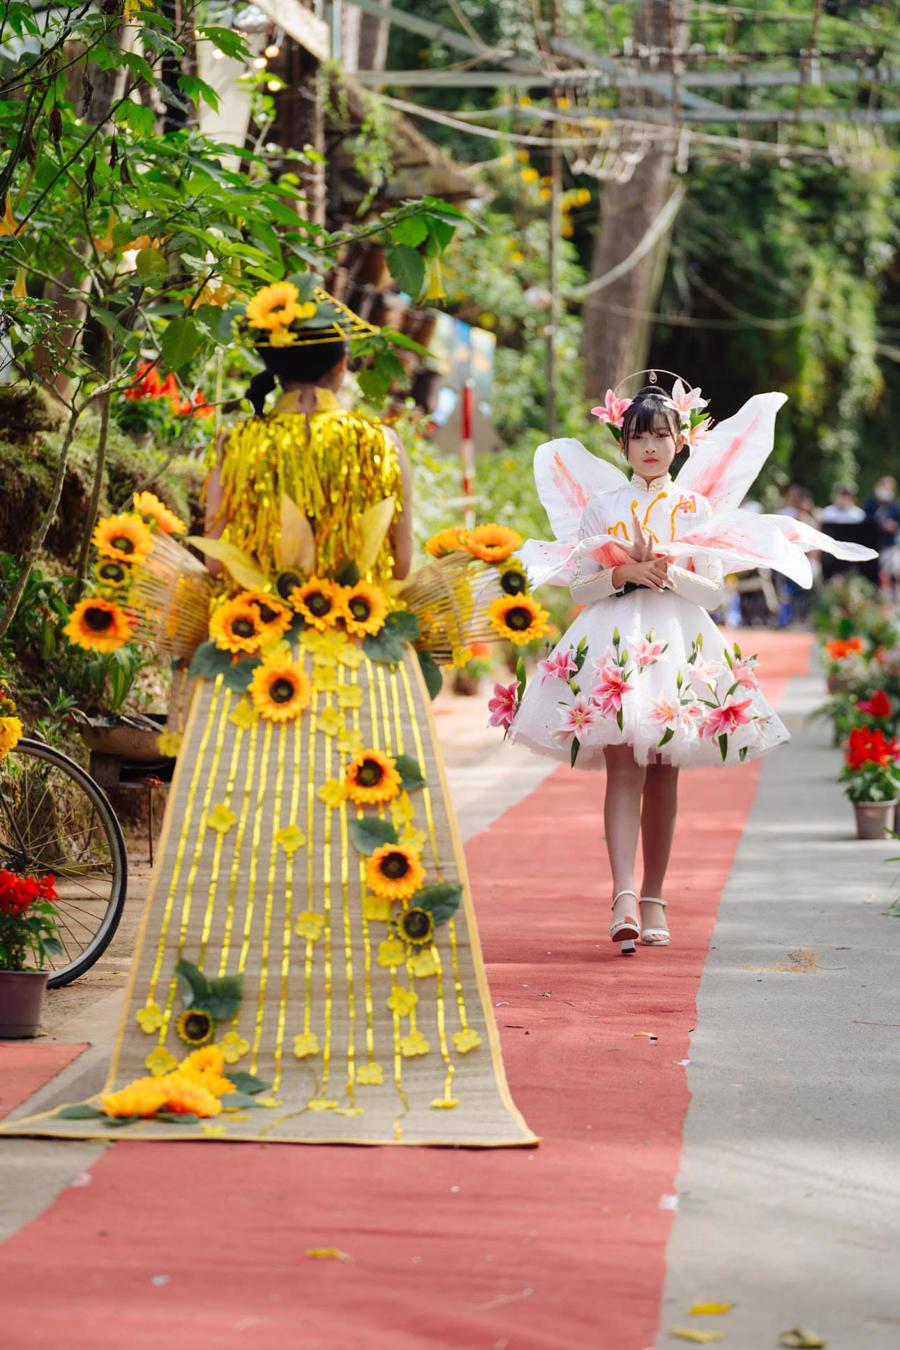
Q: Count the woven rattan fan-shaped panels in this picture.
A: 2